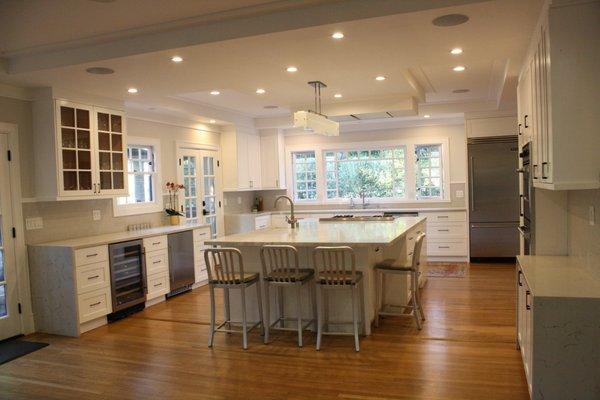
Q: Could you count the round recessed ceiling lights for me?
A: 12